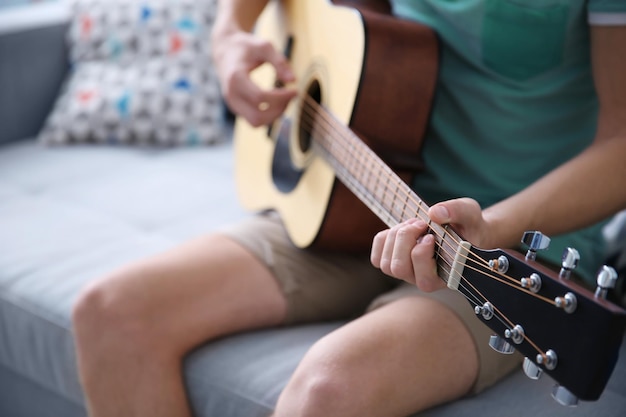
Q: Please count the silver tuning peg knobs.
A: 6